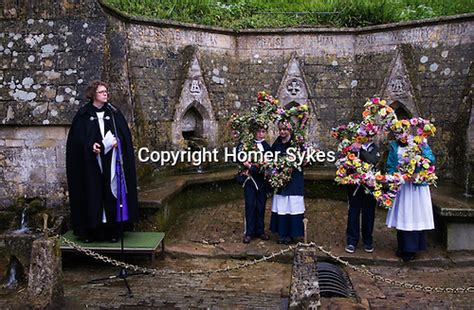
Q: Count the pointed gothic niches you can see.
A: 3